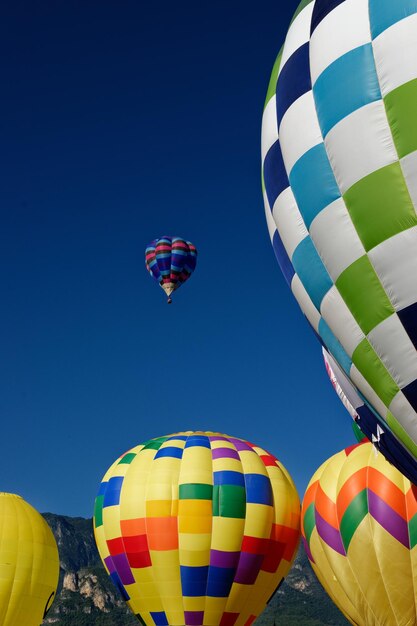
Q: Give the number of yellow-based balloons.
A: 3